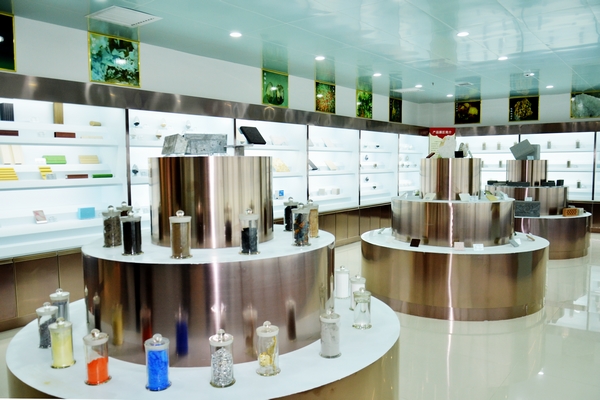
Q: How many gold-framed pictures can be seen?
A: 9